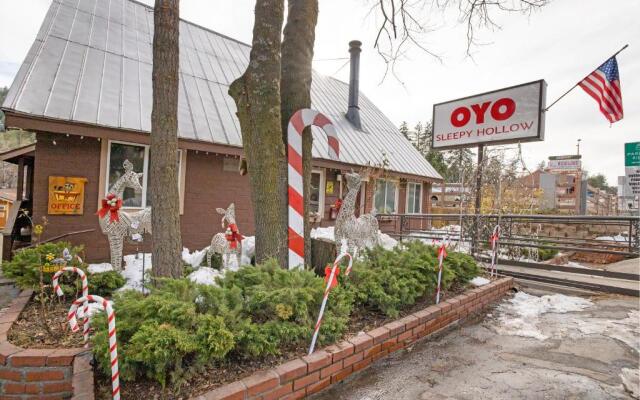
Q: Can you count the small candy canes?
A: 5